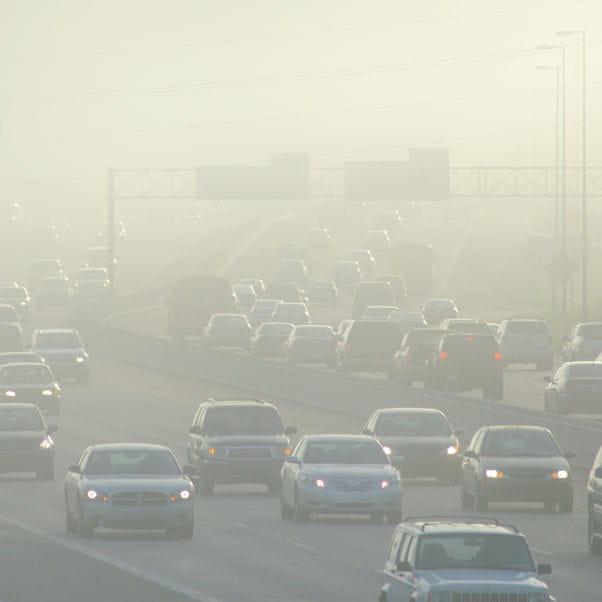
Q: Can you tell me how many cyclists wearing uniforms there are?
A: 0